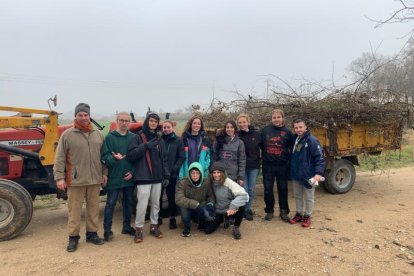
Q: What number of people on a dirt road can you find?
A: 11